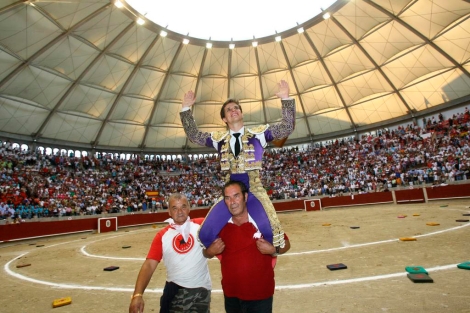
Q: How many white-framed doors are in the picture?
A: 2